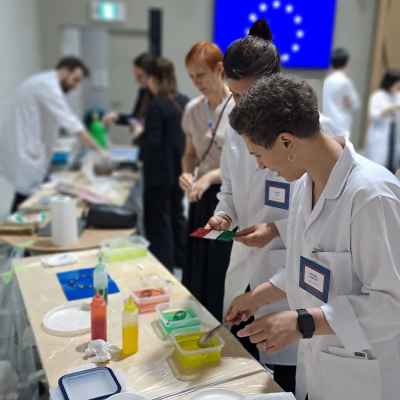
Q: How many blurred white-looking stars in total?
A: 9